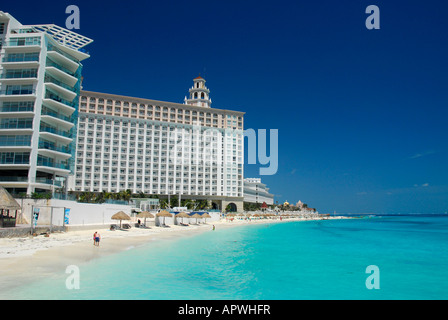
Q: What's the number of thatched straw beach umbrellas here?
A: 6